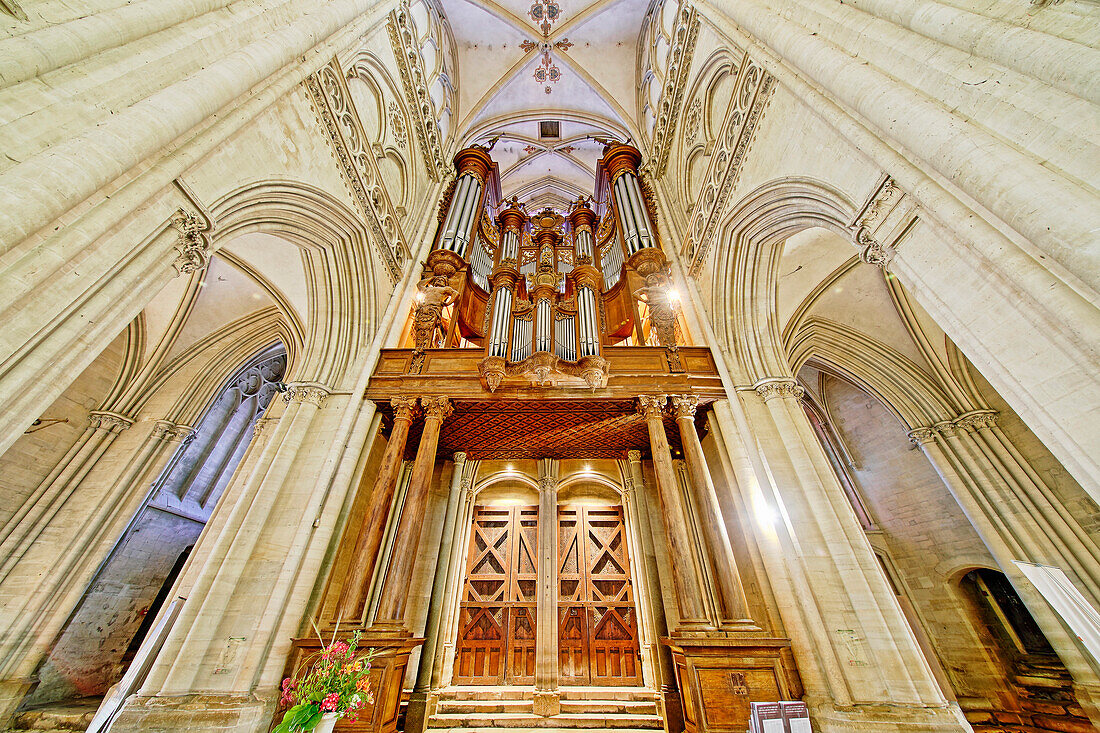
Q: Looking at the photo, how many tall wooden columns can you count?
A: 4